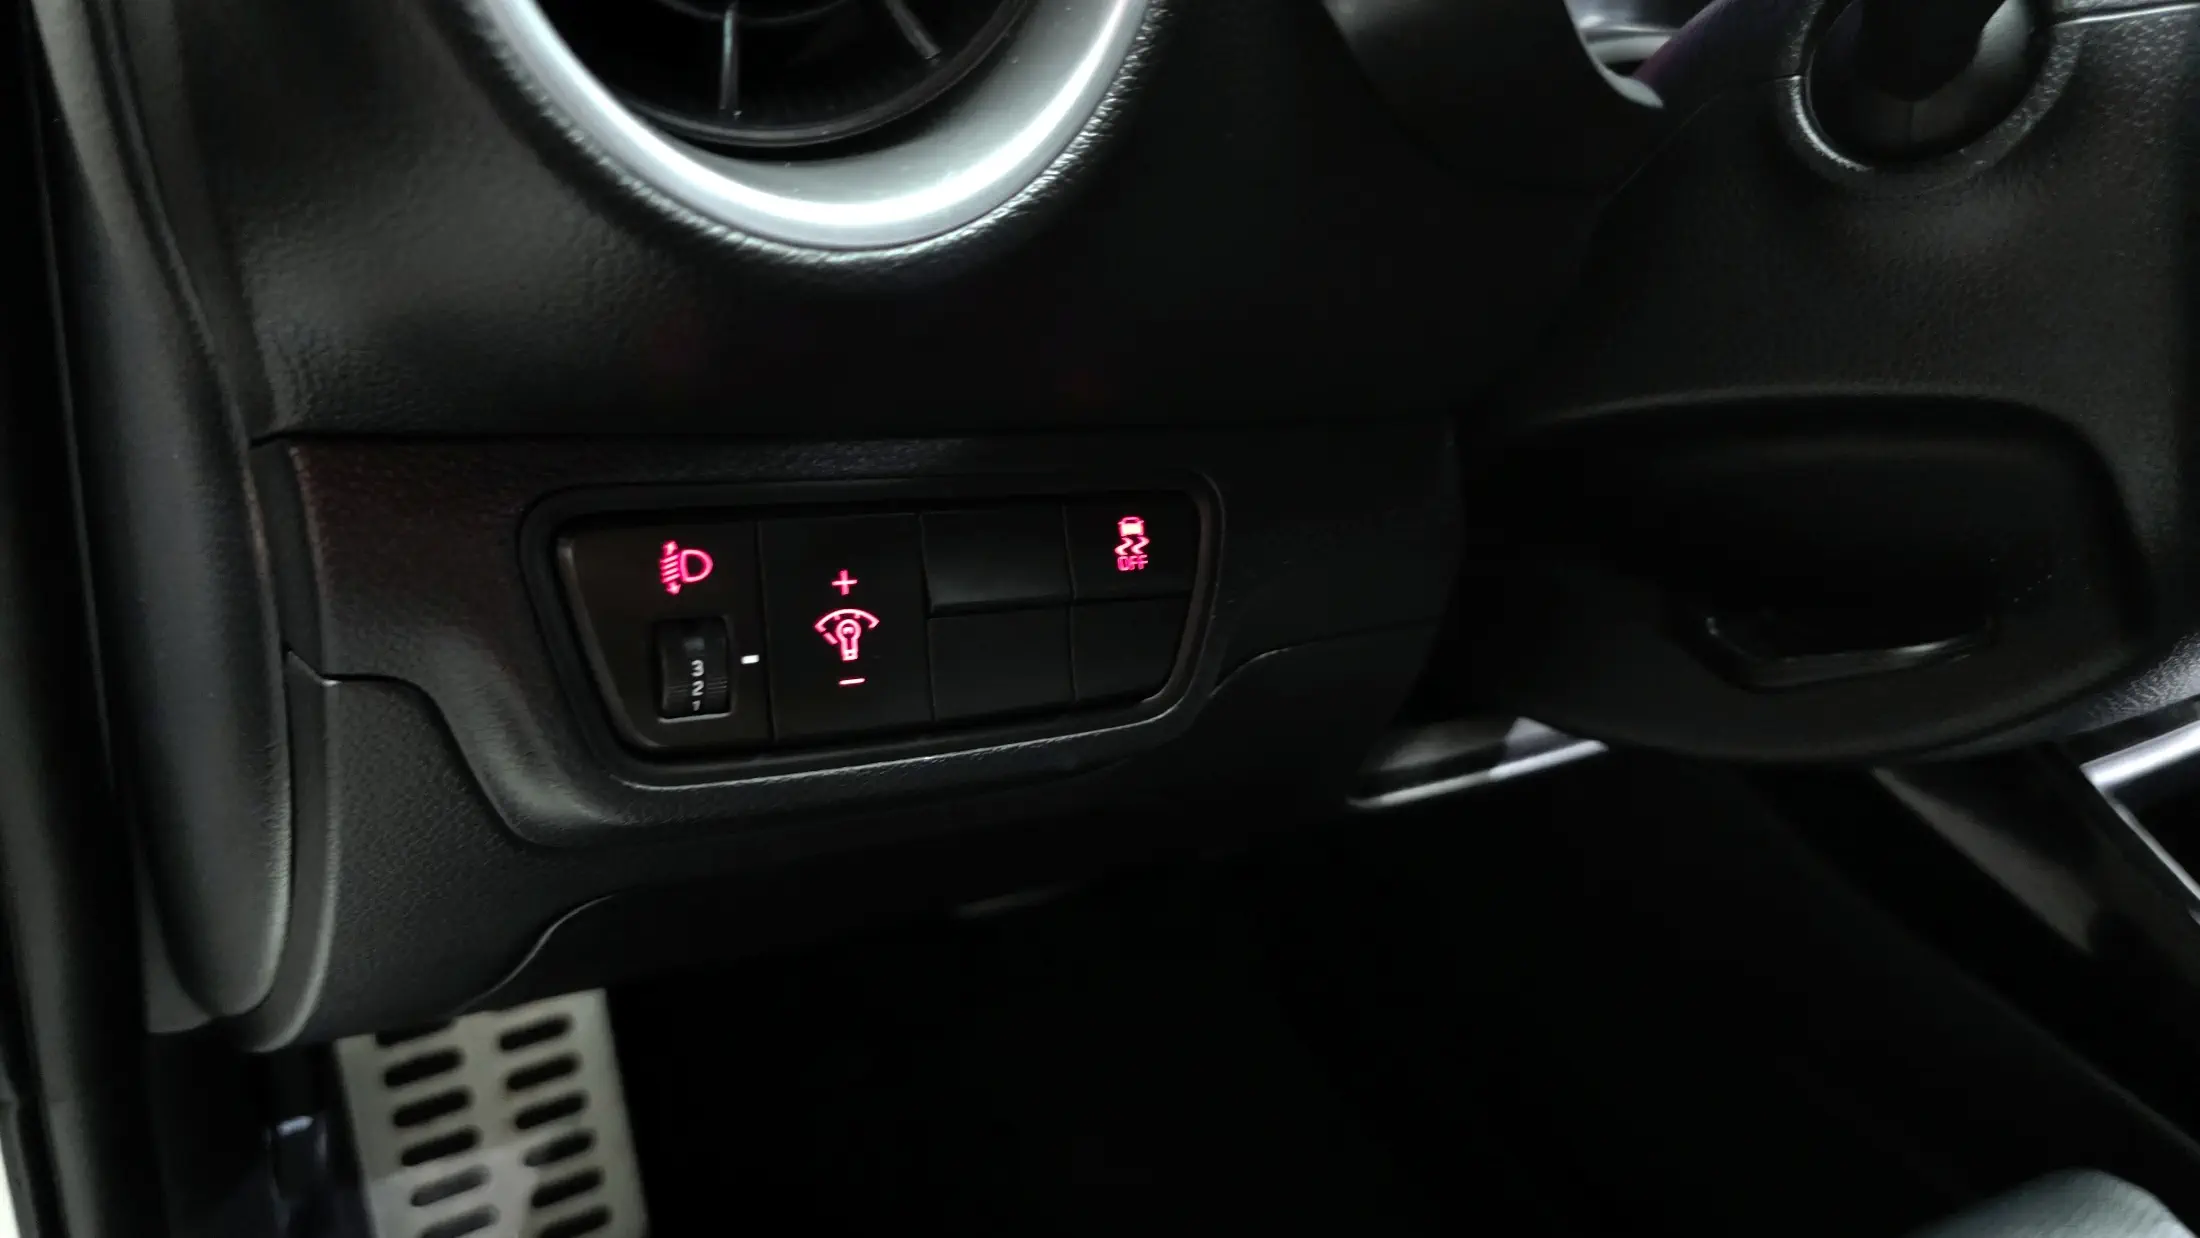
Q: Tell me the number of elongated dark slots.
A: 12